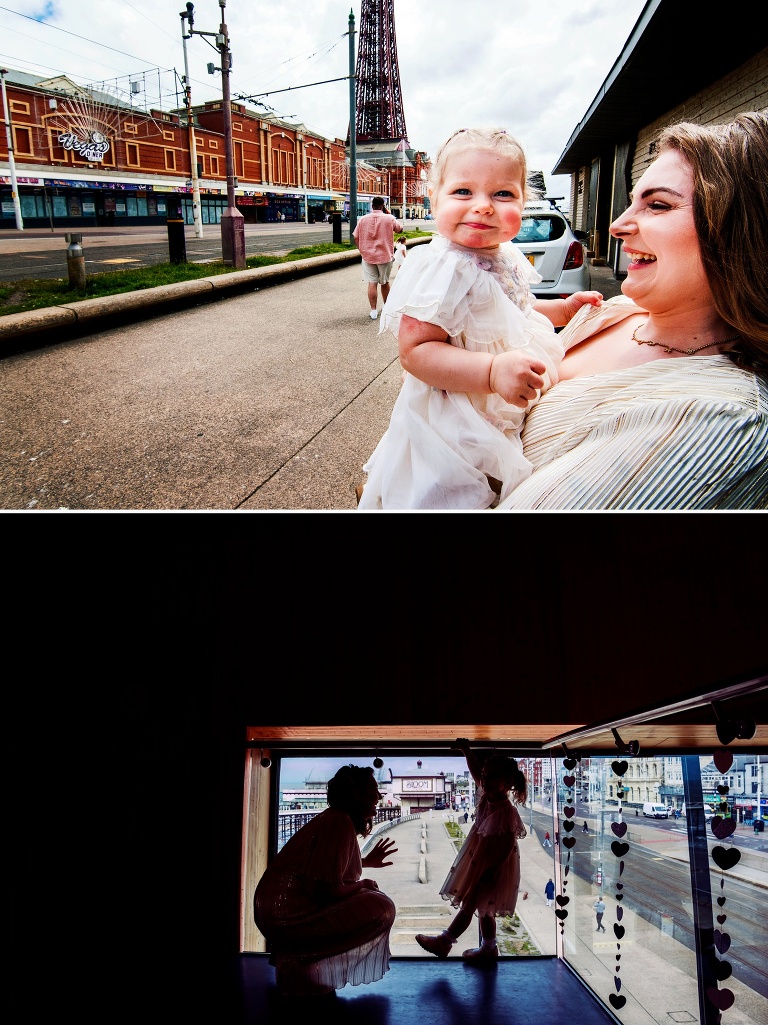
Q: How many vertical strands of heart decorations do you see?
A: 3